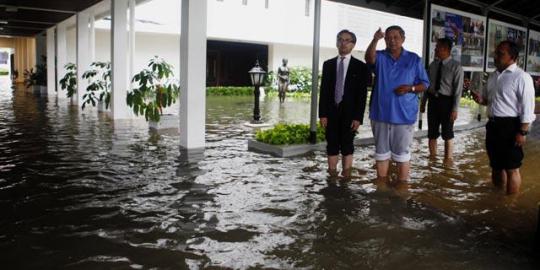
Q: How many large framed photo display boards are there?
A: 3